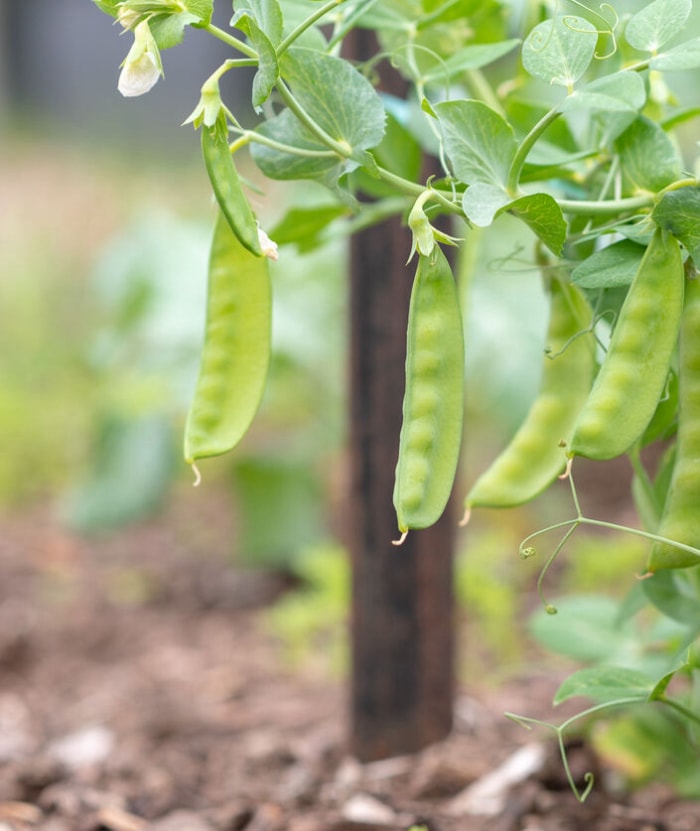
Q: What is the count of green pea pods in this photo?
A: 6